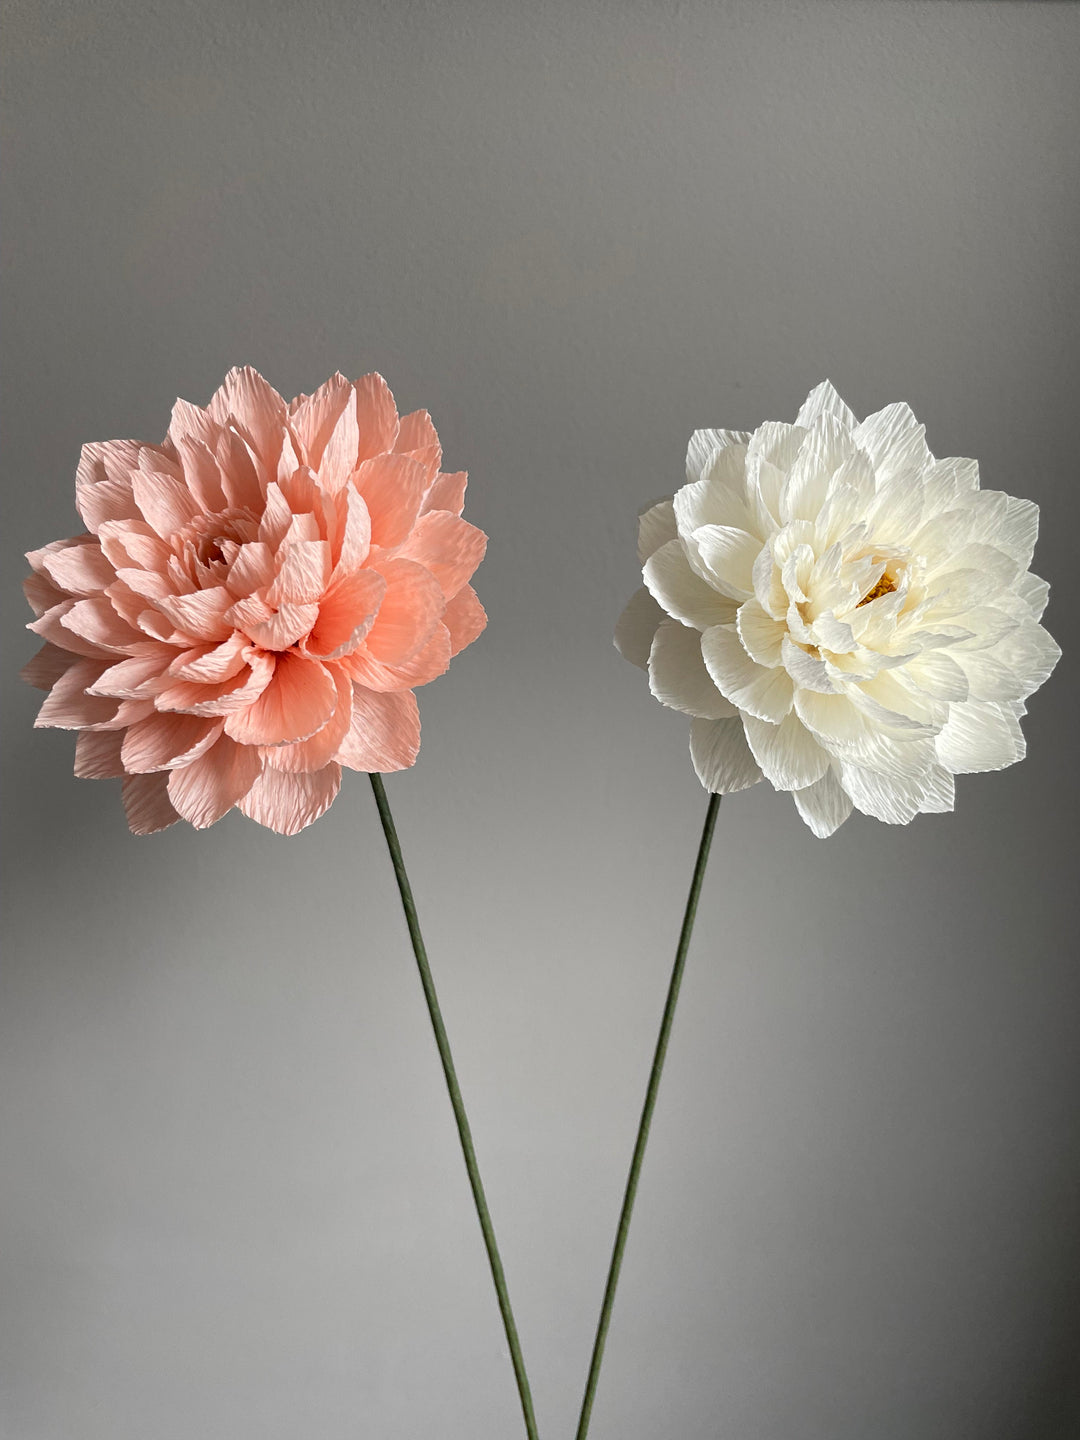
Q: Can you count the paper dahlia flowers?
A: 2